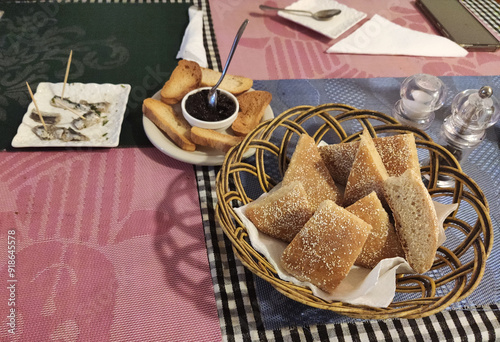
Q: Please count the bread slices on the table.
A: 12